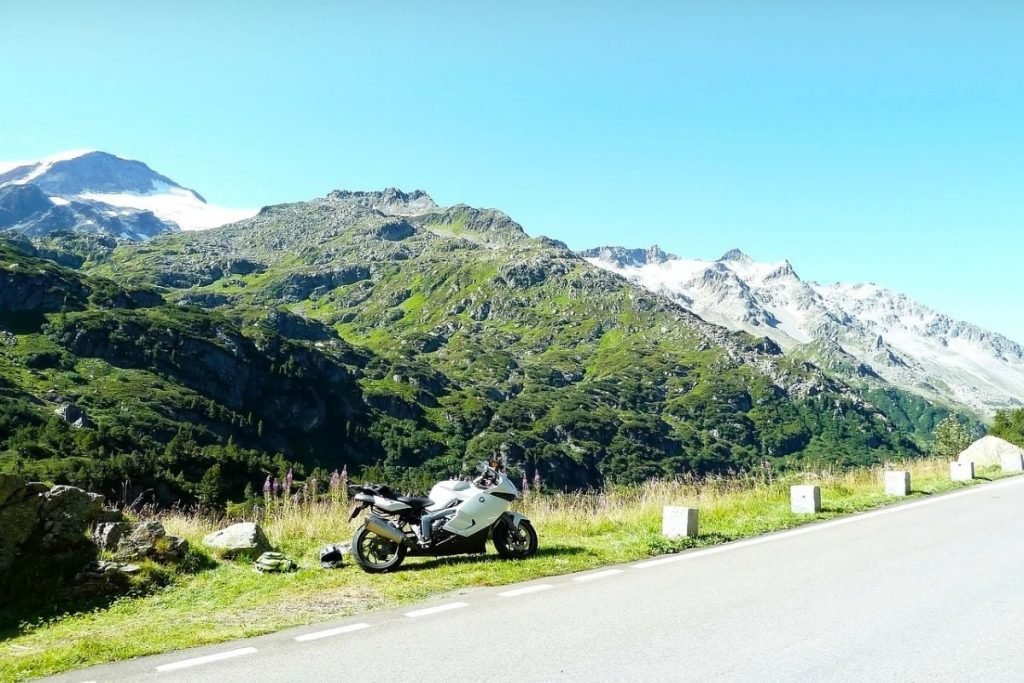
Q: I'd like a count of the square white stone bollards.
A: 5